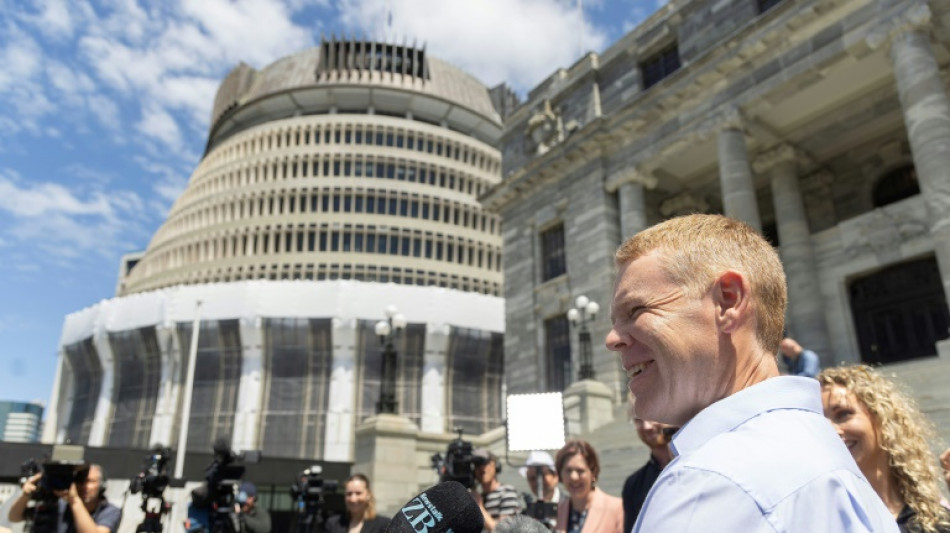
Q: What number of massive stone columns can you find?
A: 4